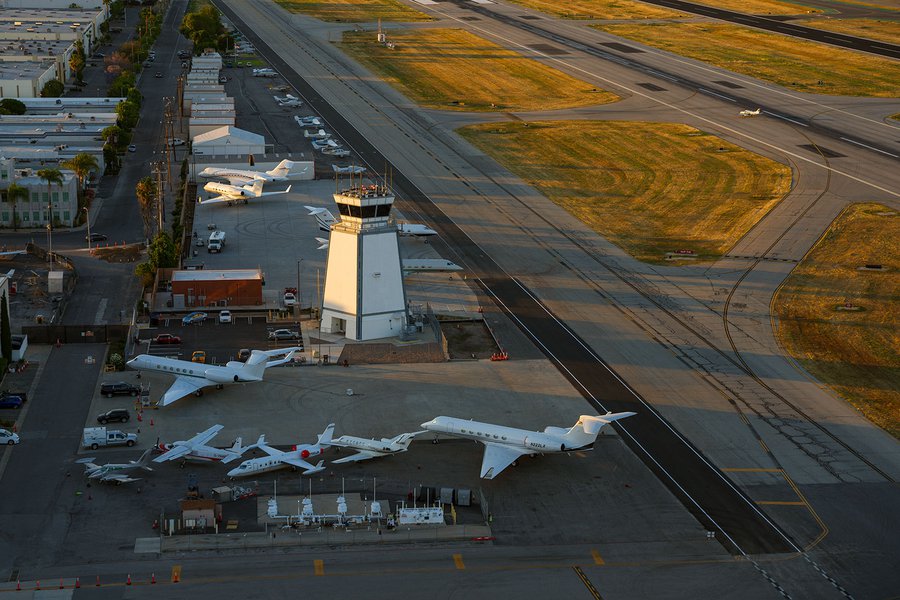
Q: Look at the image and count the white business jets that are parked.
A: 8